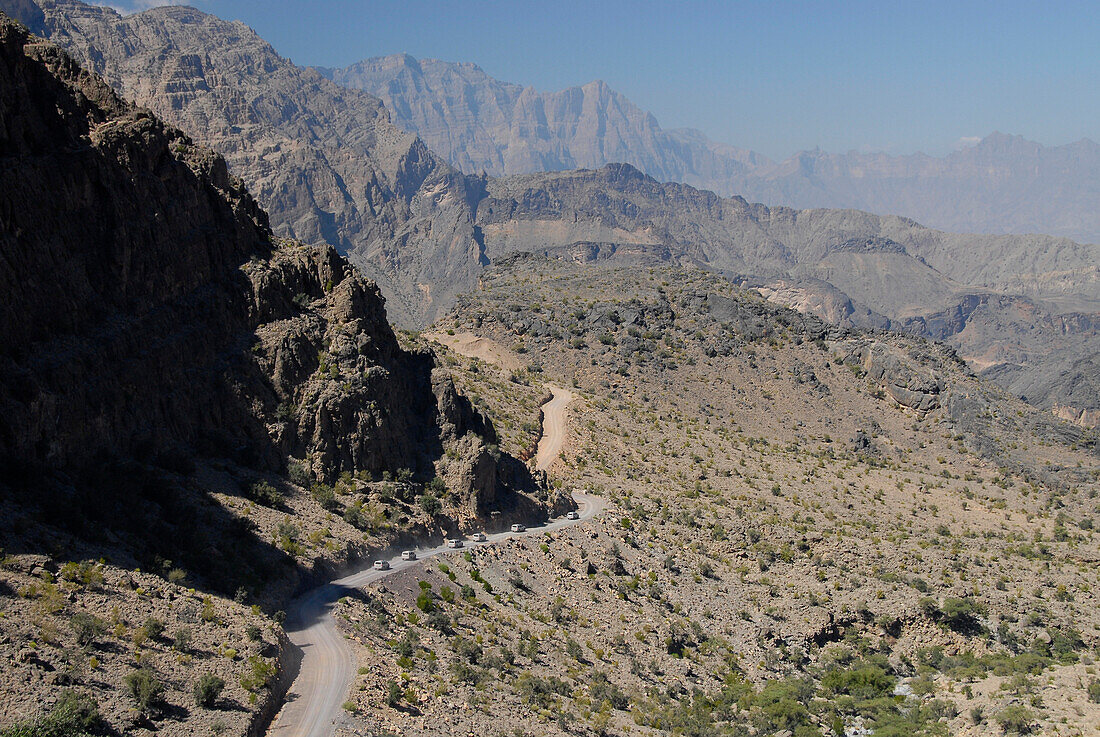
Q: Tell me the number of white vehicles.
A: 6